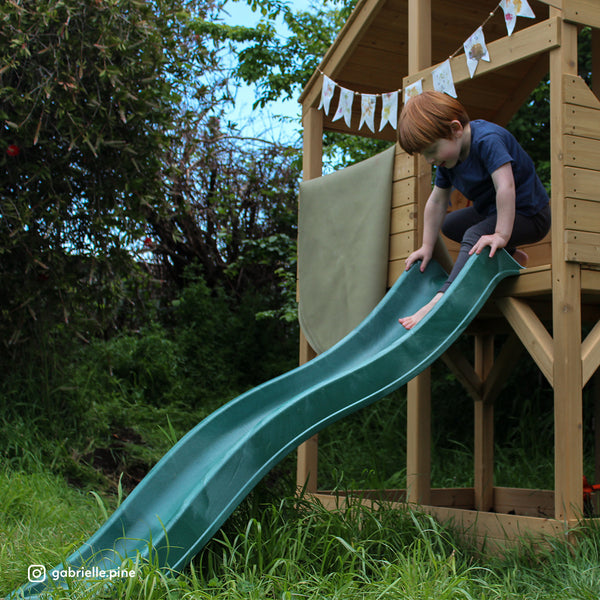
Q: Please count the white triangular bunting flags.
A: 8